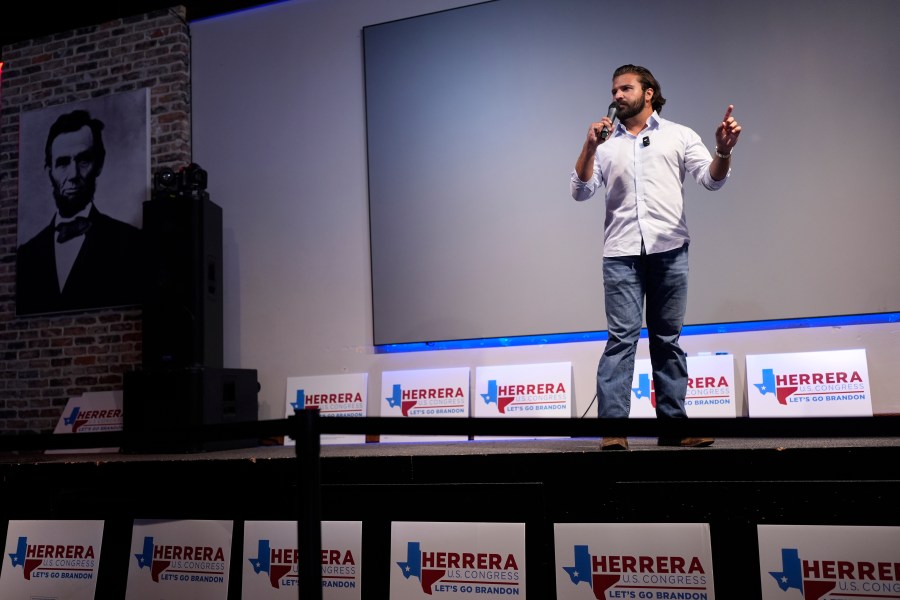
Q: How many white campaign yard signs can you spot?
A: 12